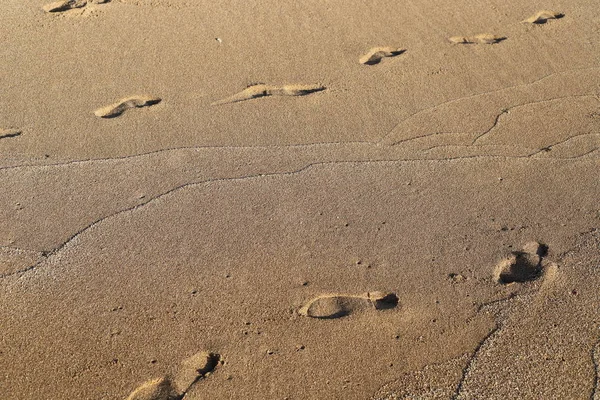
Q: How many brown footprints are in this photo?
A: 10